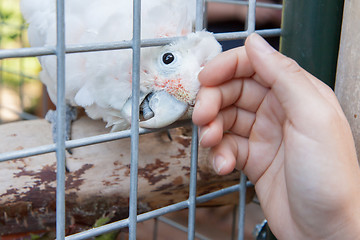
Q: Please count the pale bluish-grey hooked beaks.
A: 1